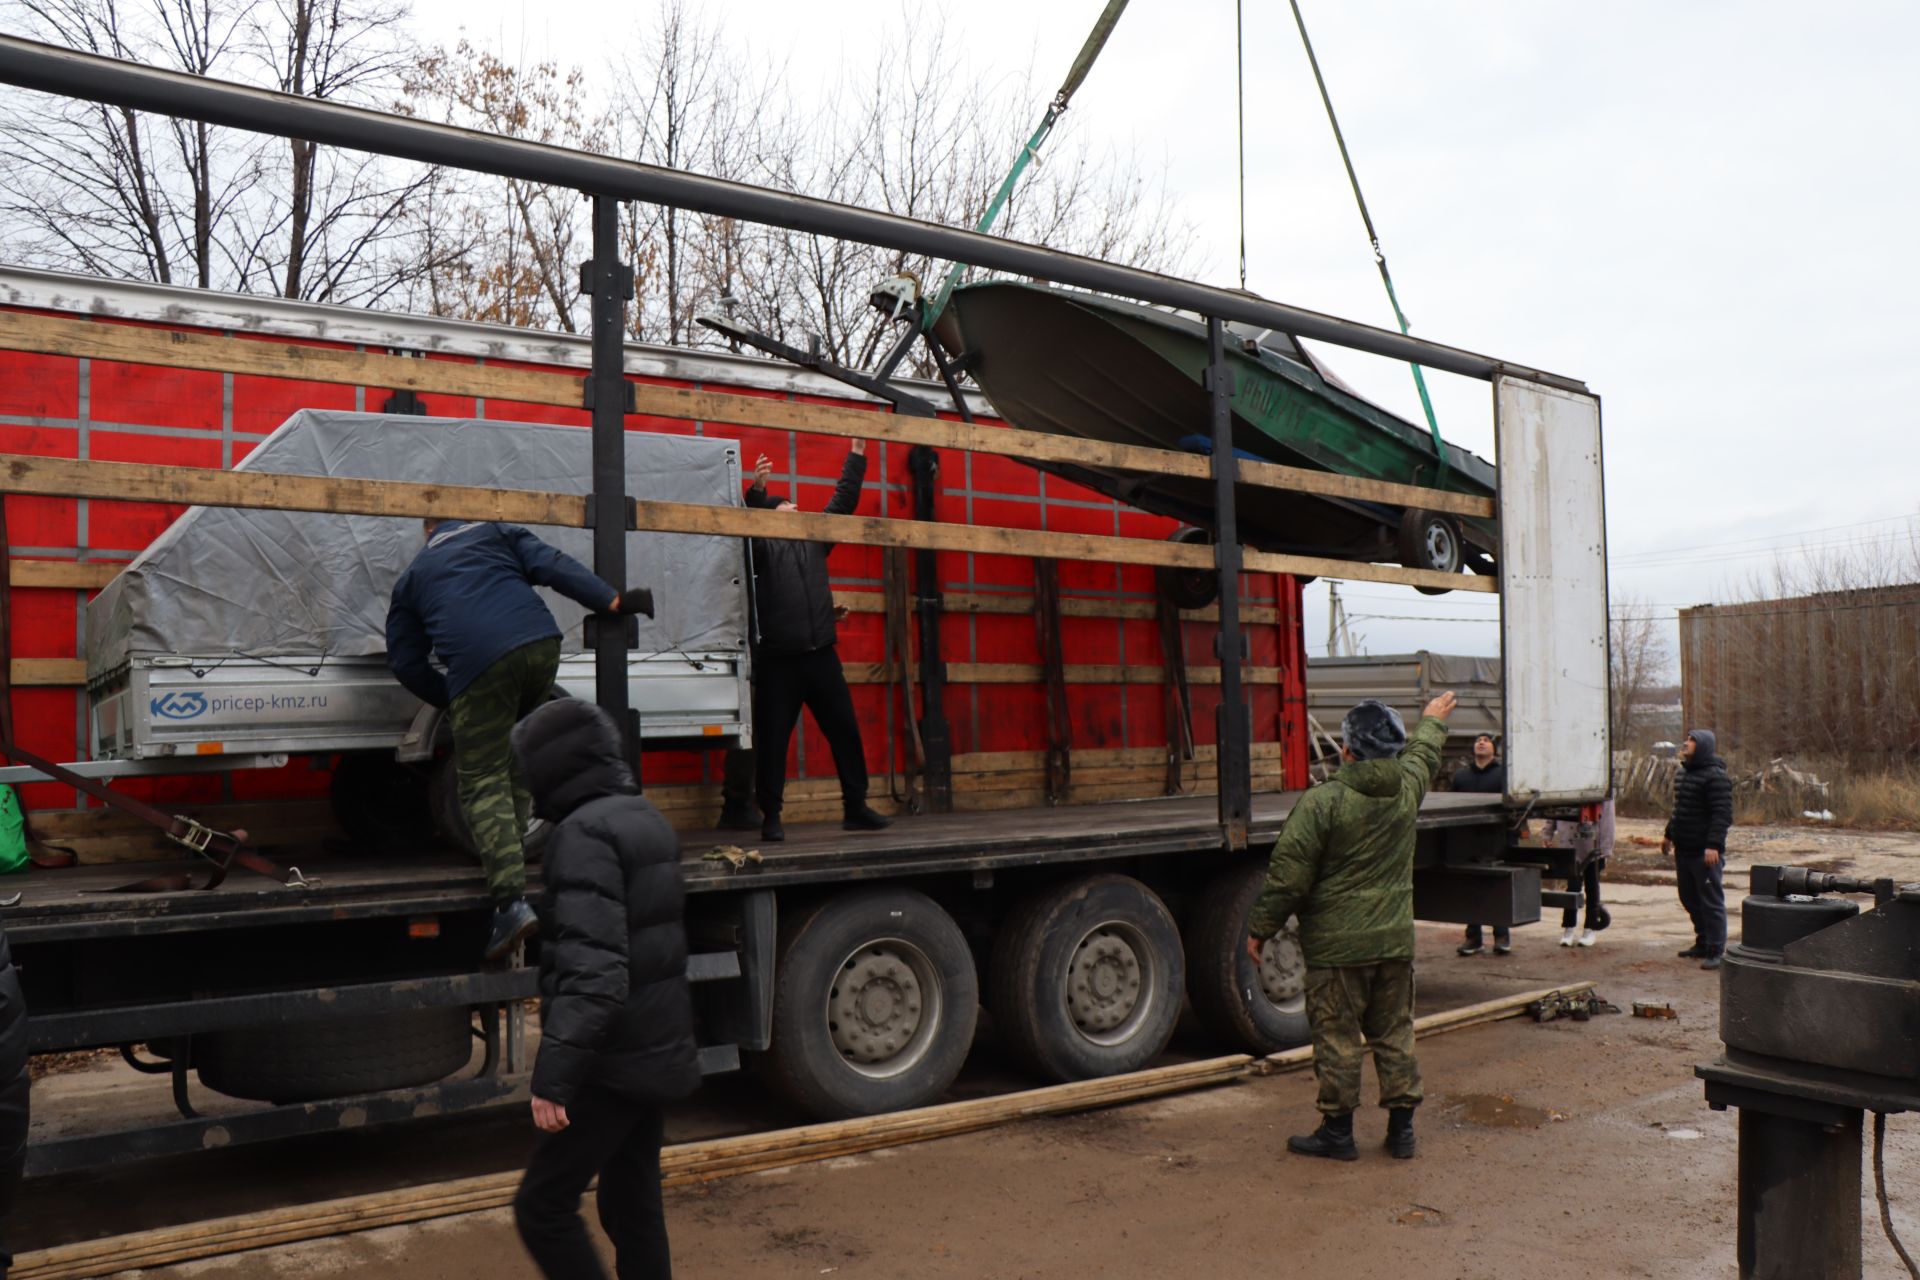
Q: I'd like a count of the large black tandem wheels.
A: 3